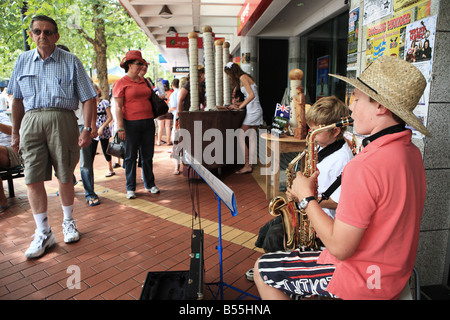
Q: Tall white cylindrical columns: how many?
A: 4